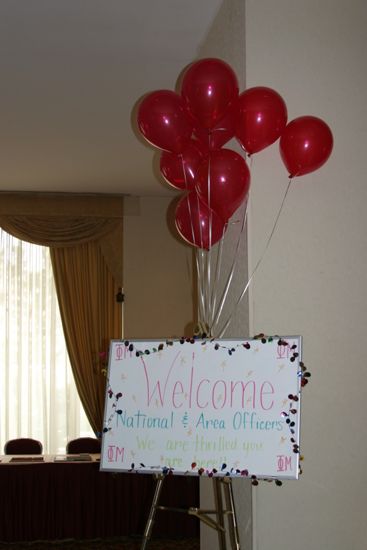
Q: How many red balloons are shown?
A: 8